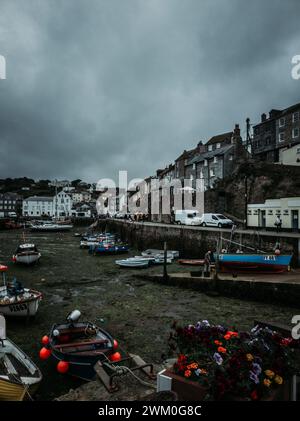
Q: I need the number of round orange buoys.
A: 5